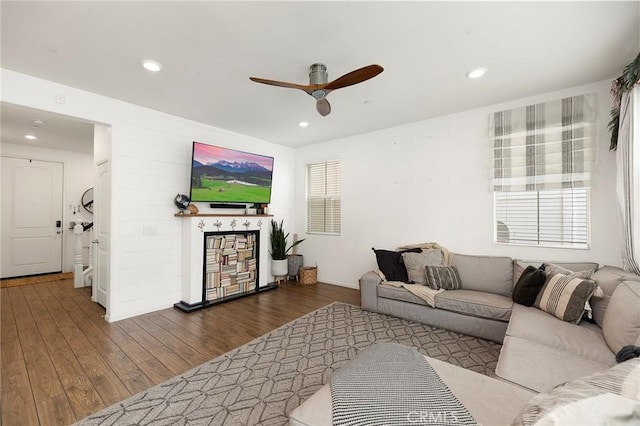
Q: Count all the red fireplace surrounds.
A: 0